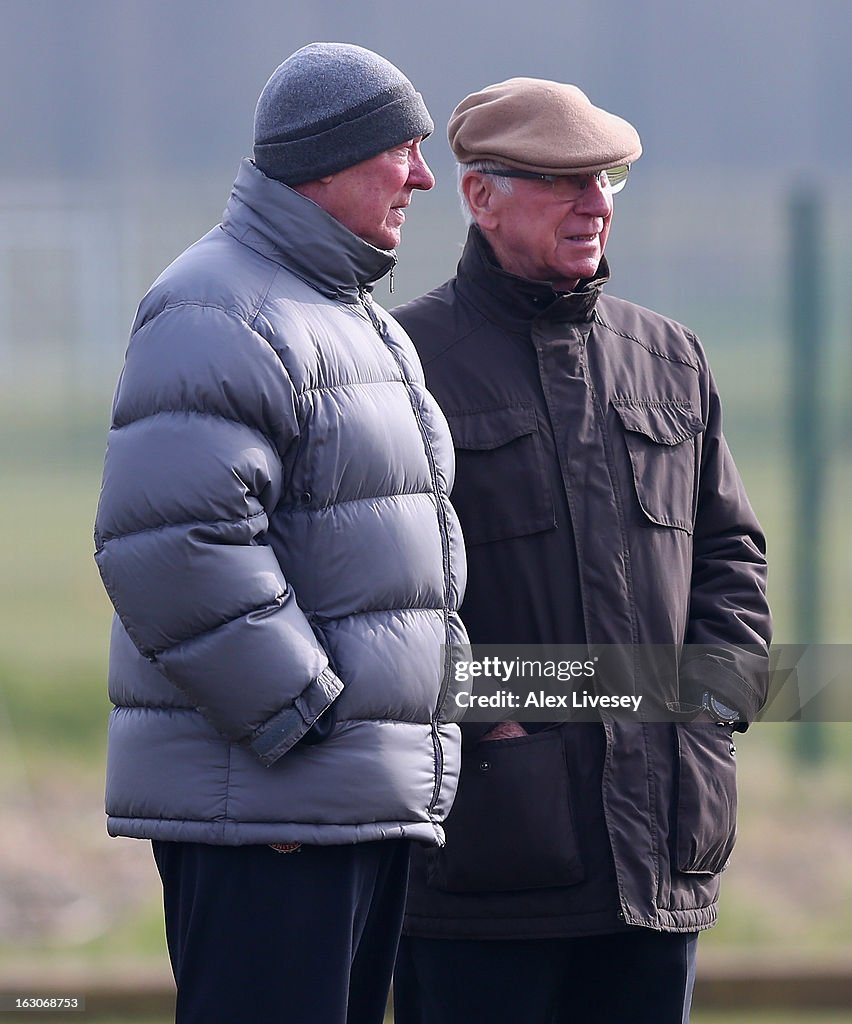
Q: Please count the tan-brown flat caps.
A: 1